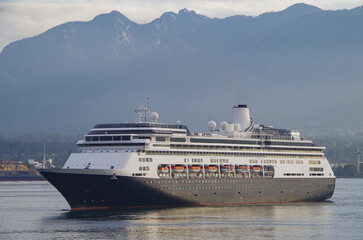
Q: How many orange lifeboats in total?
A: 7